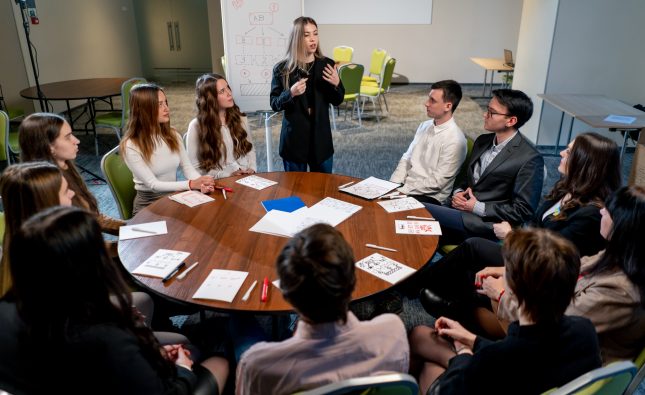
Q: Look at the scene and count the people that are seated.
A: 11